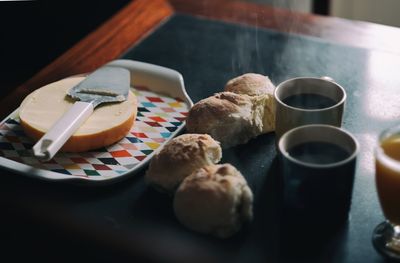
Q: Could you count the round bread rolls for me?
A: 4